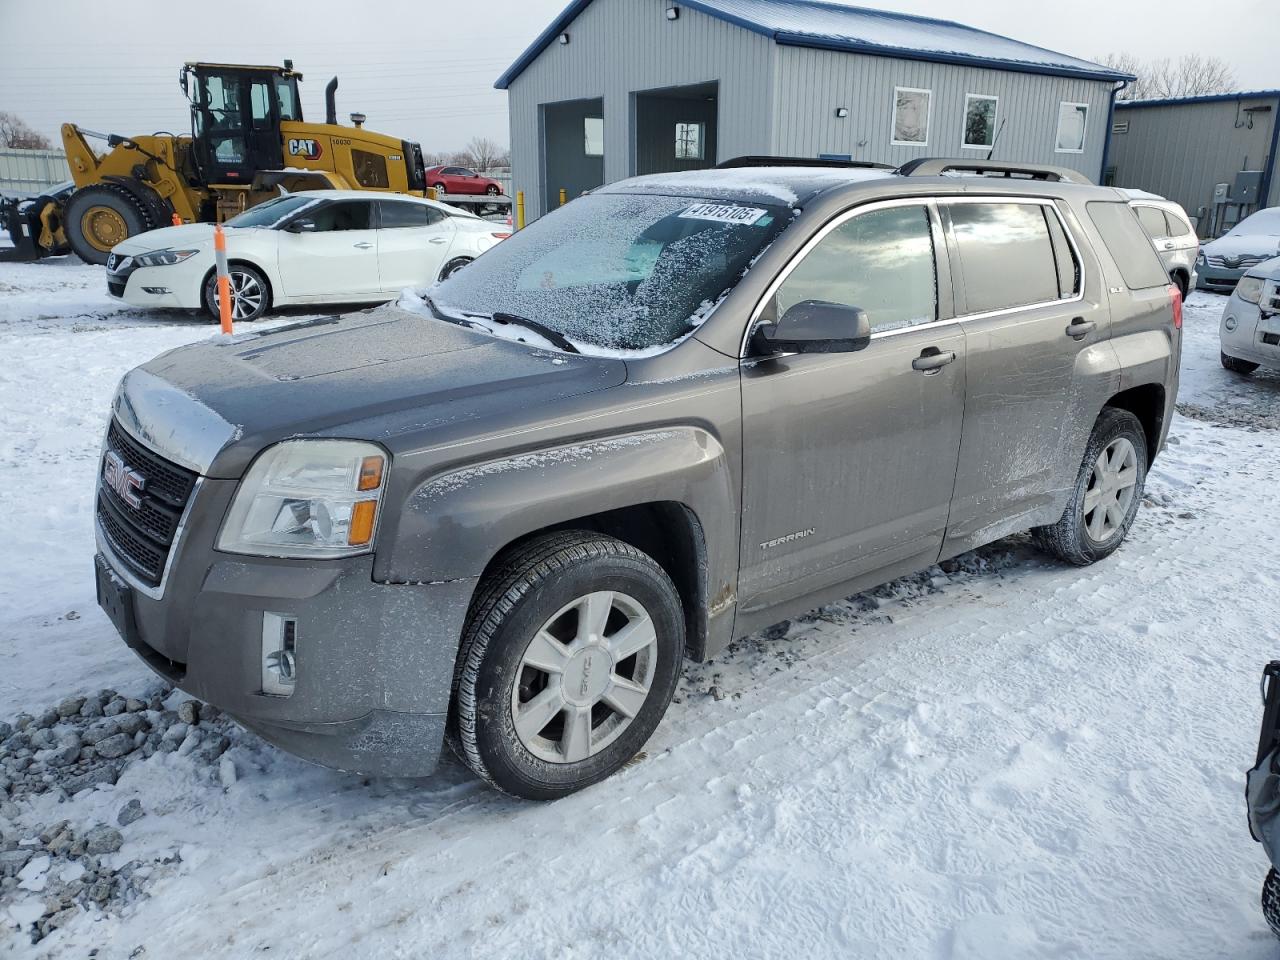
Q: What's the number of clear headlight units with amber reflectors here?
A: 1